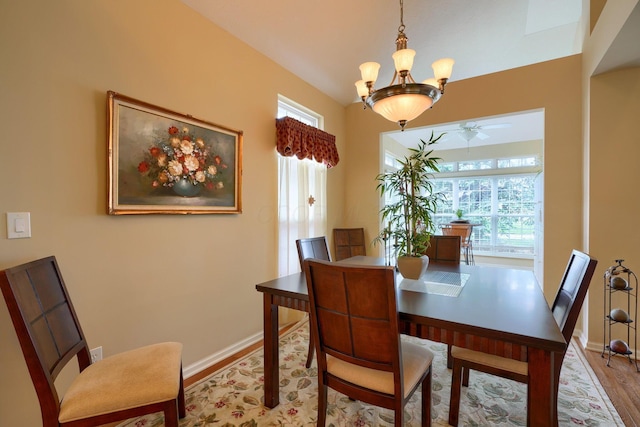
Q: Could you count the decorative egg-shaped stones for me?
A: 3